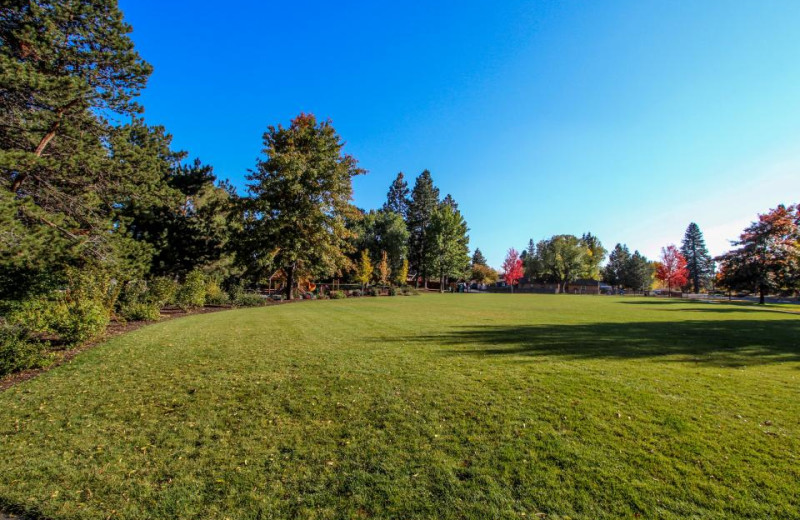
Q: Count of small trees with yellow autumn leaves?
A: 3